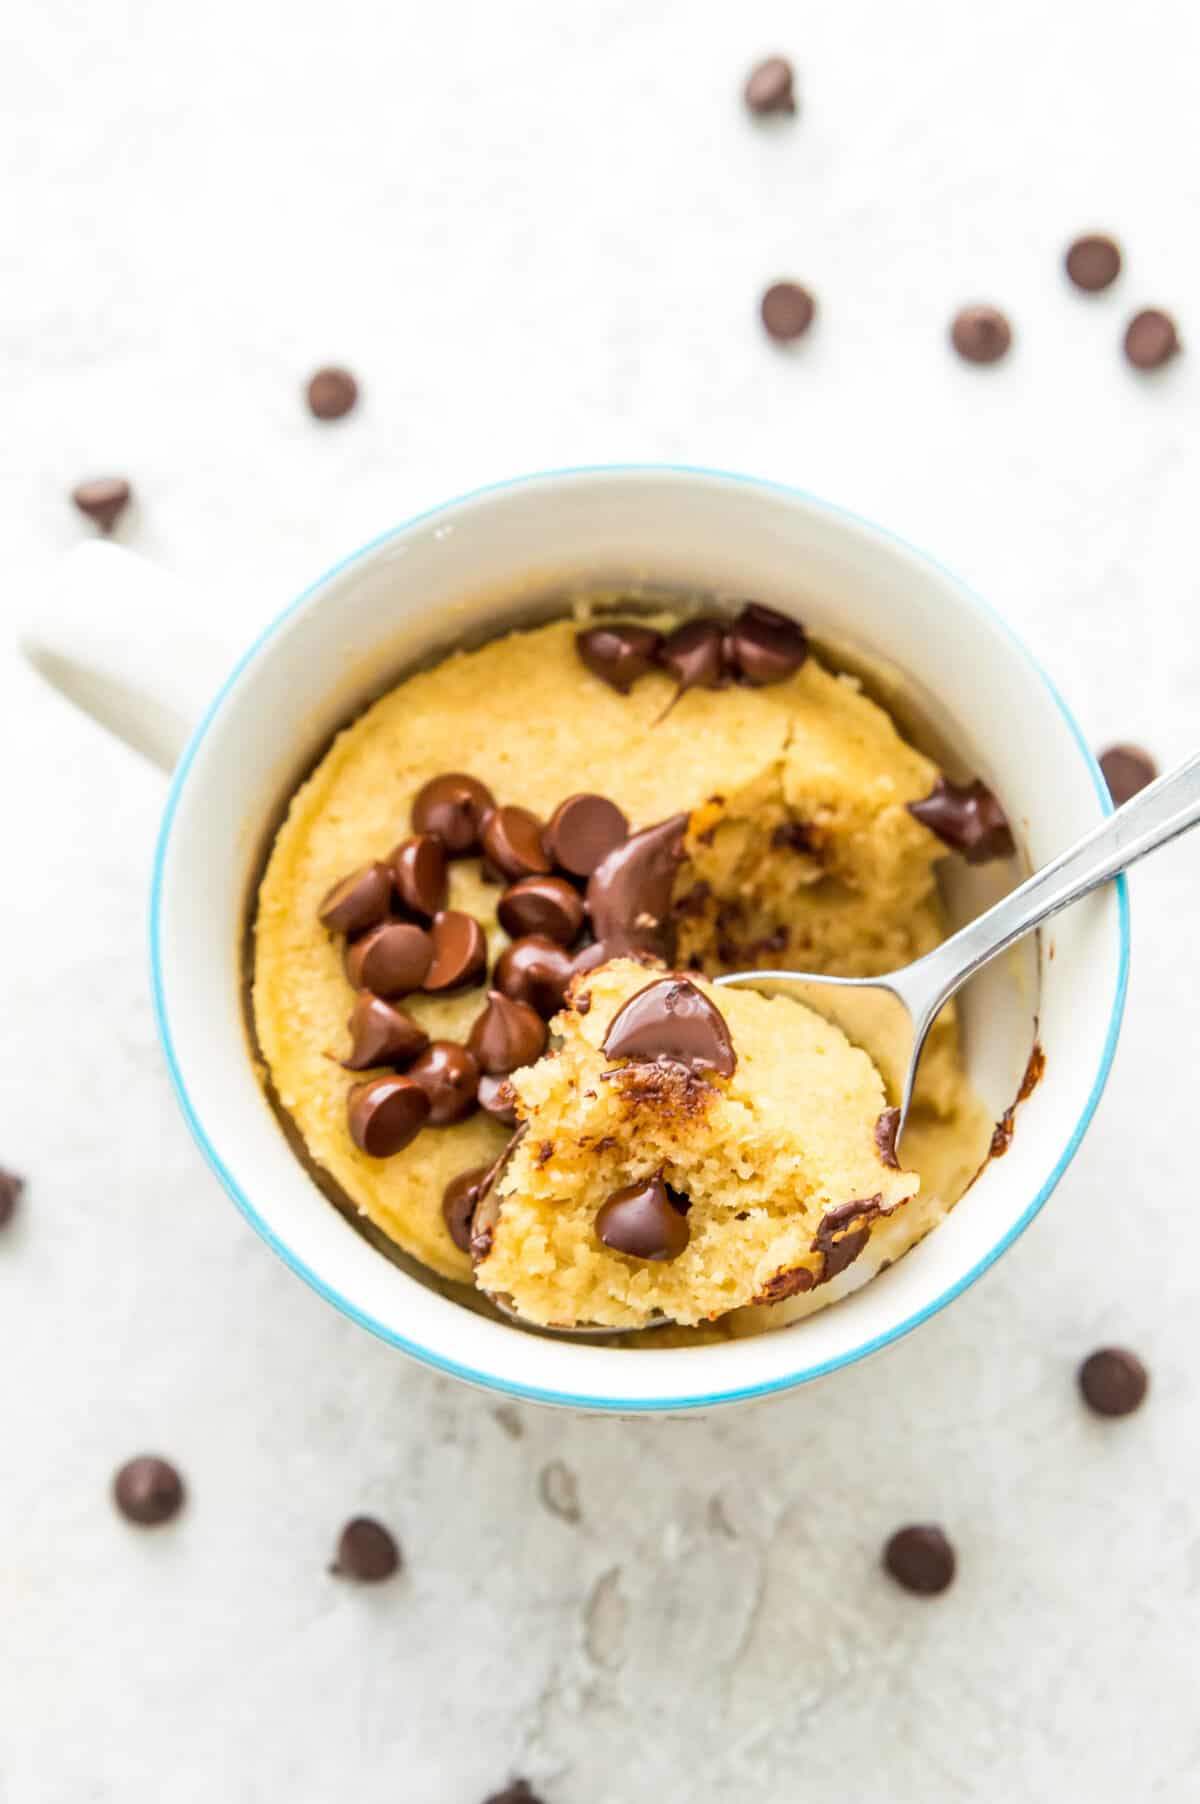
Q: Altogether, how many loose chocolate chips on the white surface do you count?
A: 14